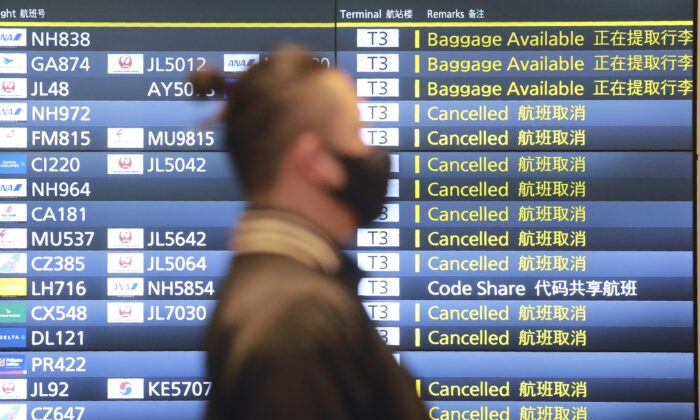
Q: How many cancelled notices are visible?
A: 11